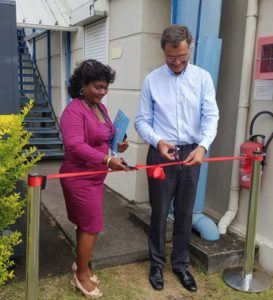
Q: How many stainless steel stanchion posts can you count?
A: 2